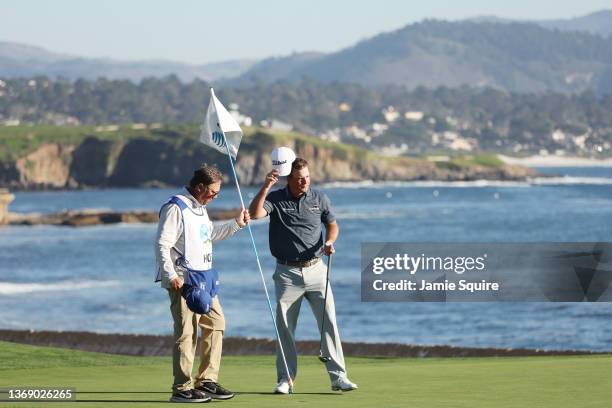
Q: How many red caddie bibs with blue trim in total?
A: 0